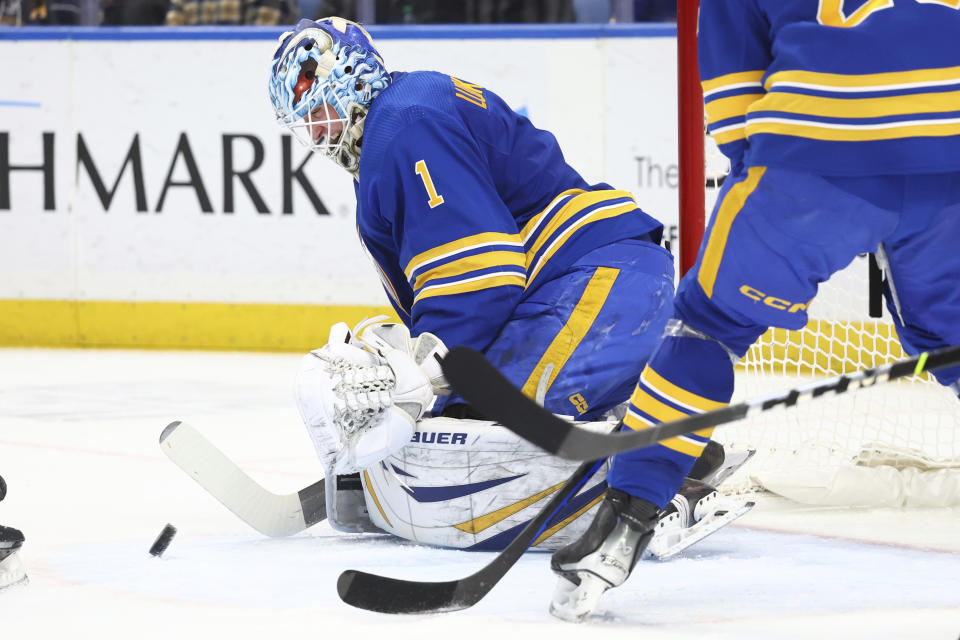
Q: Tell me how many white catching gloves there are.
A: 1